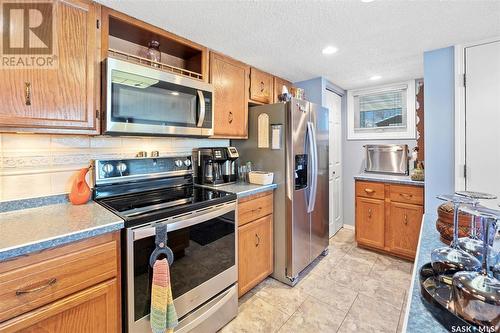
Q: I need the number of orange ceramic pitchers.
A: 1